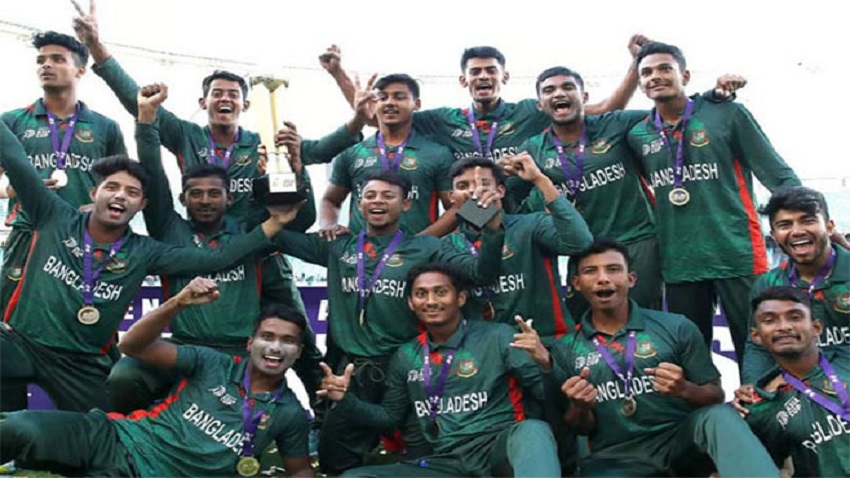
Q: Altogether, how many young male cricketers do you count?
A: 15